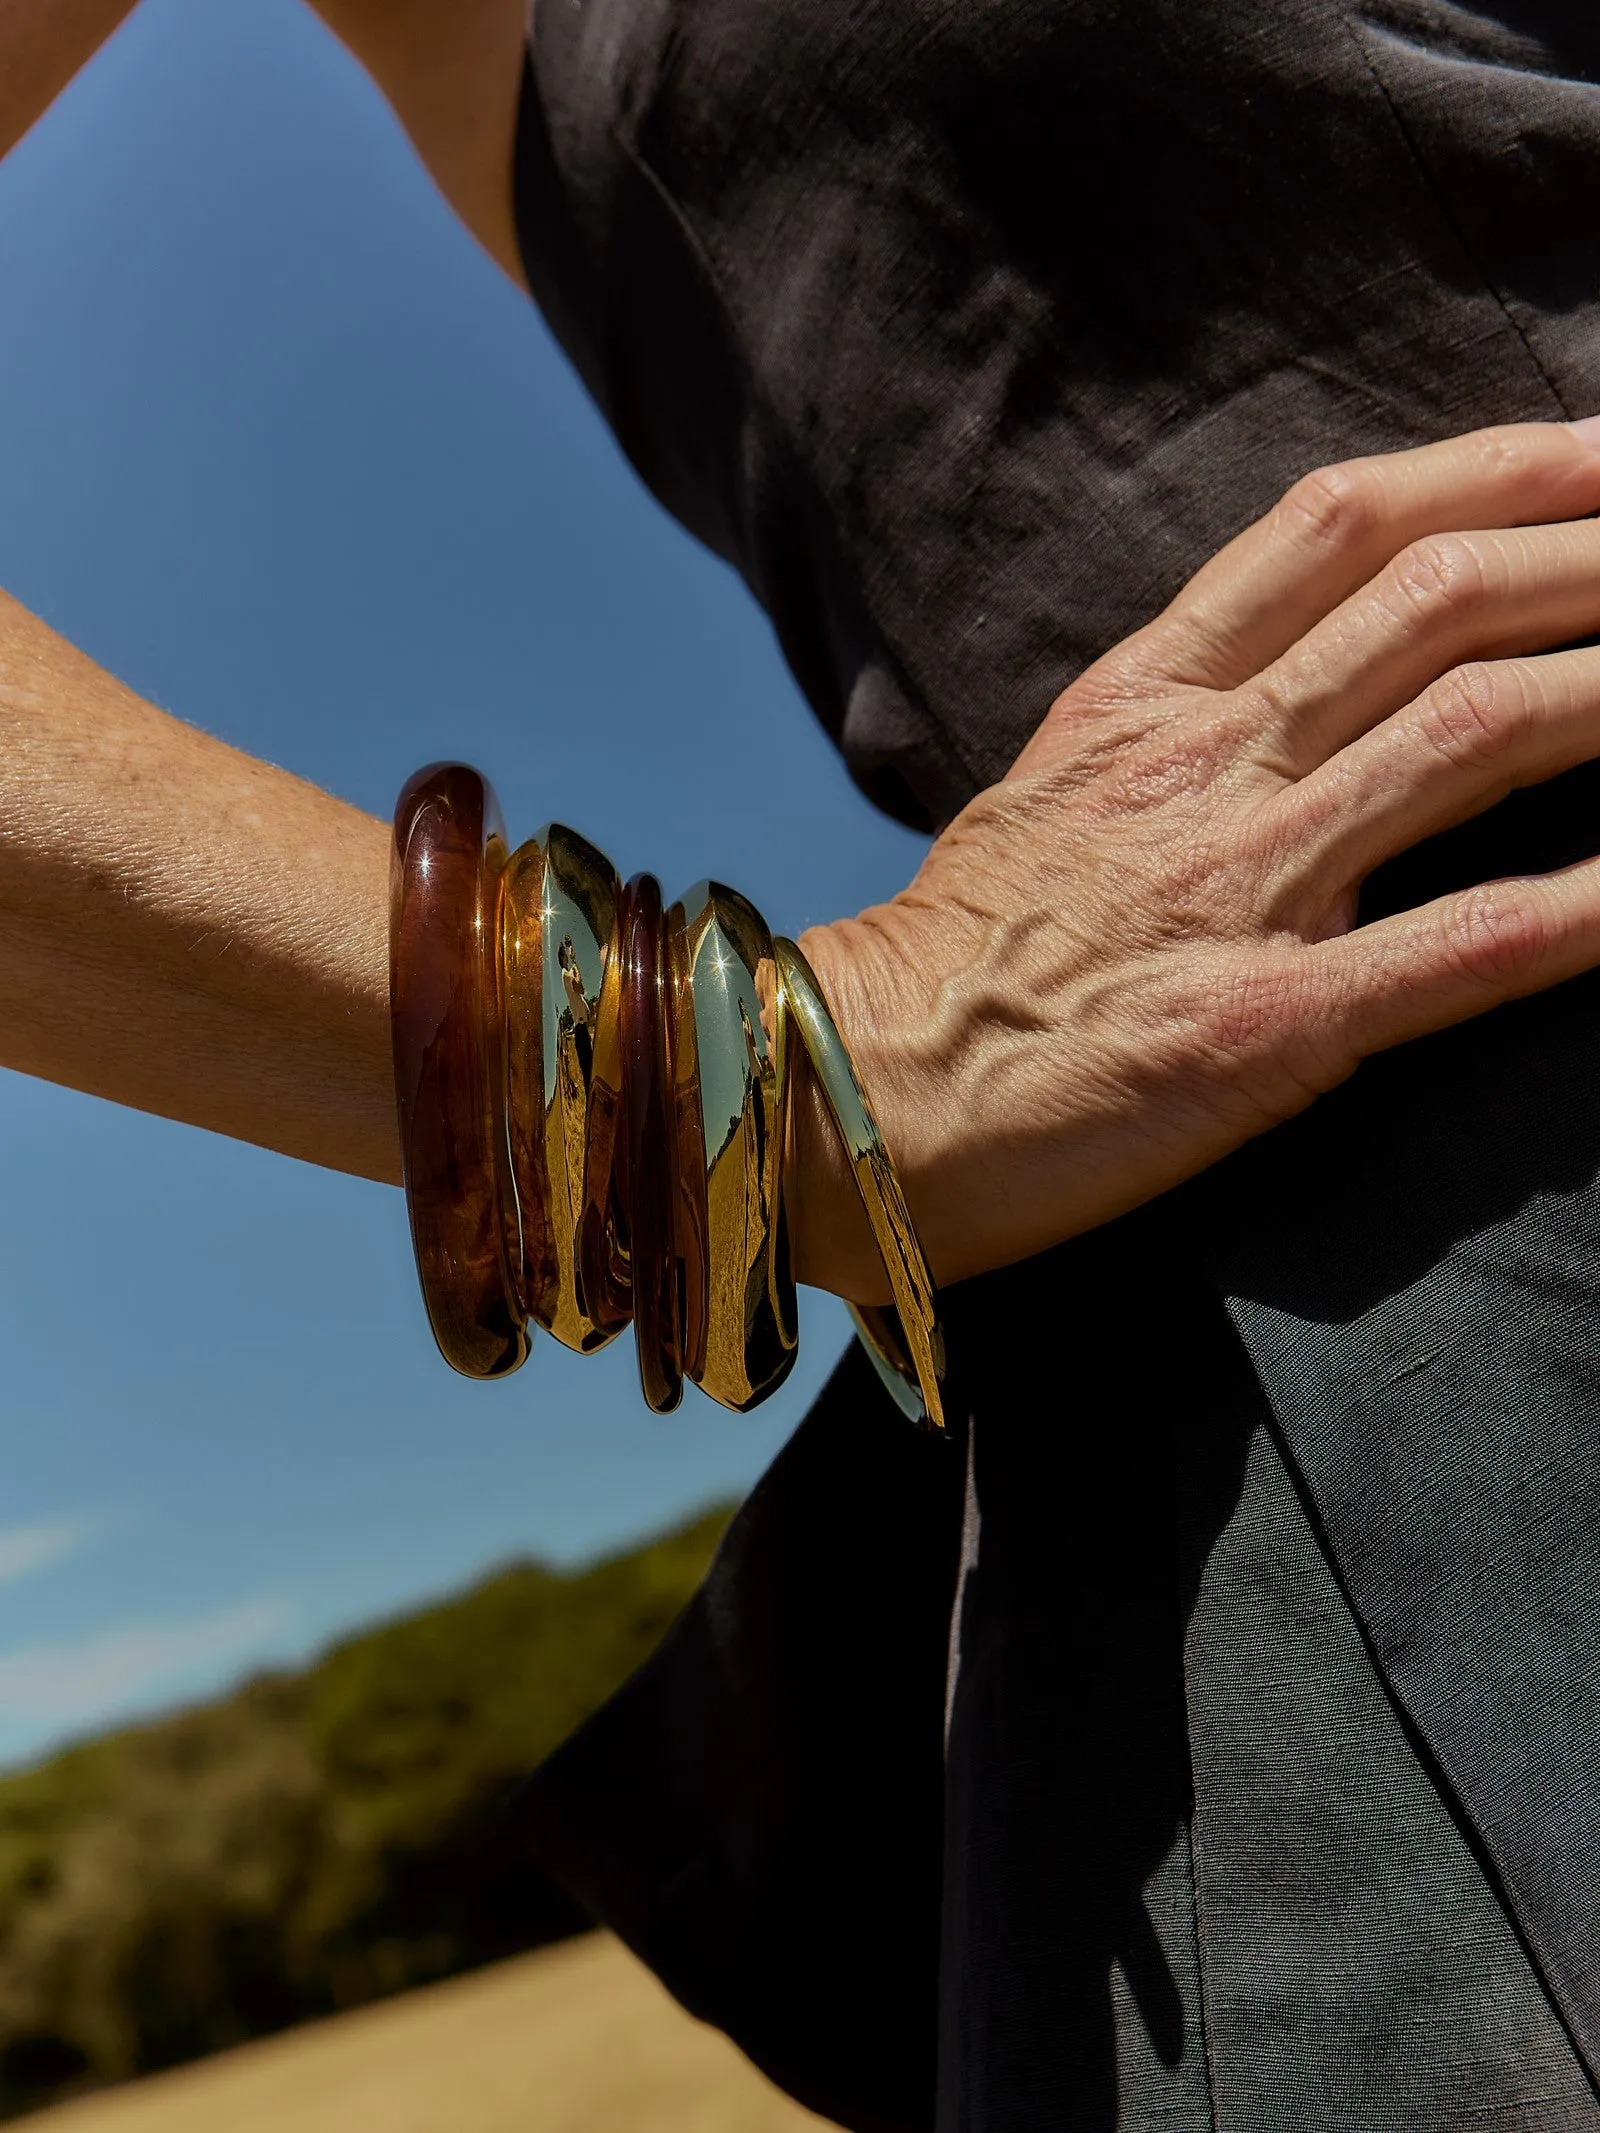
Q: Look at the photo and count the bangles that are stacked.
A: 5